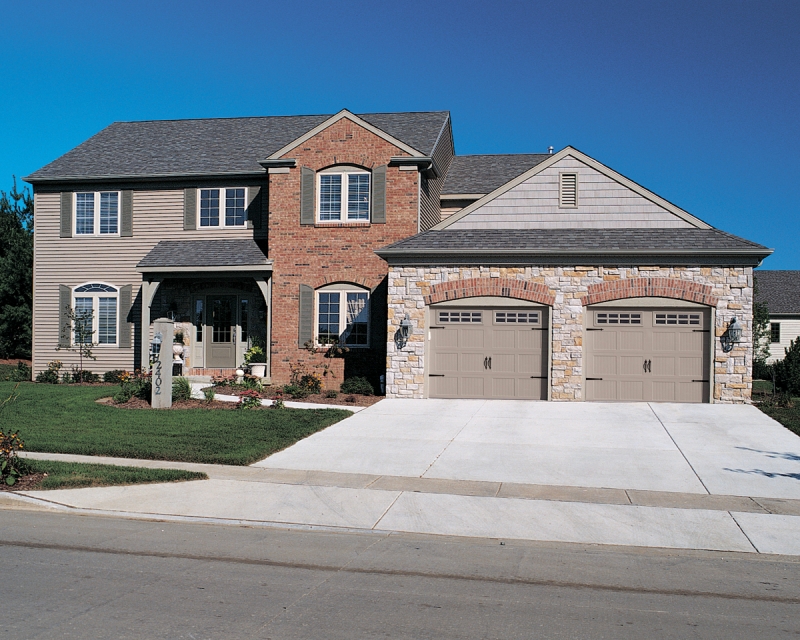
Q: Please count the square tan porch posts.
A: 2